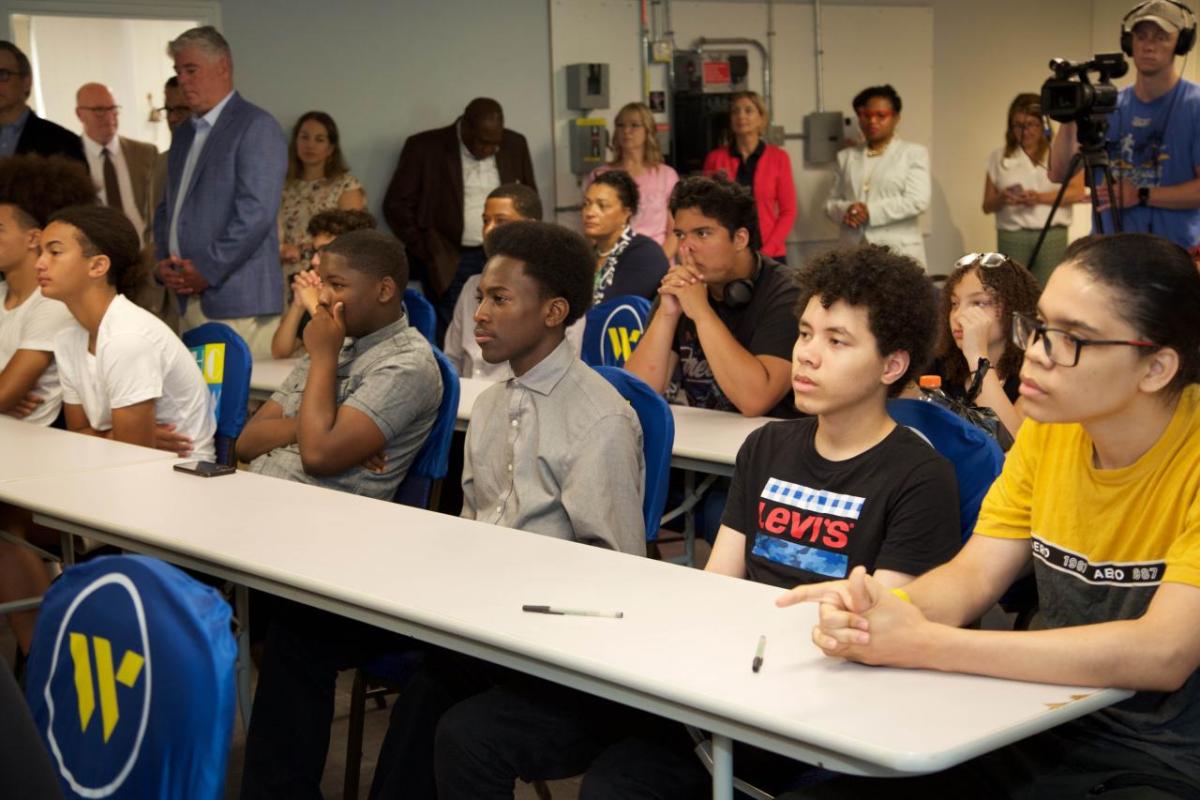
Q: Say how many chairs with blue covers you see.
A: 7